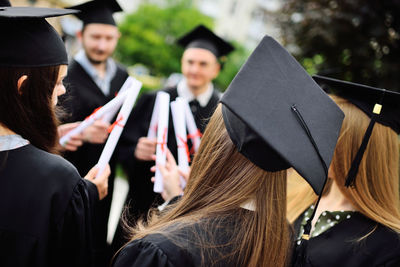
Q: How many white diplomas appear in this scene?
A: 7